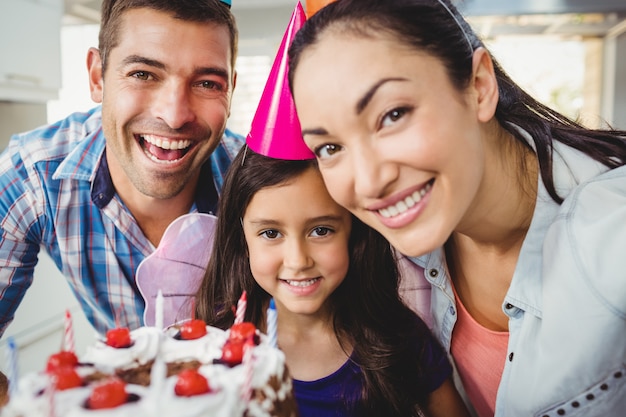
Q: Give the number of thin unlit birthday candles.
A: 8